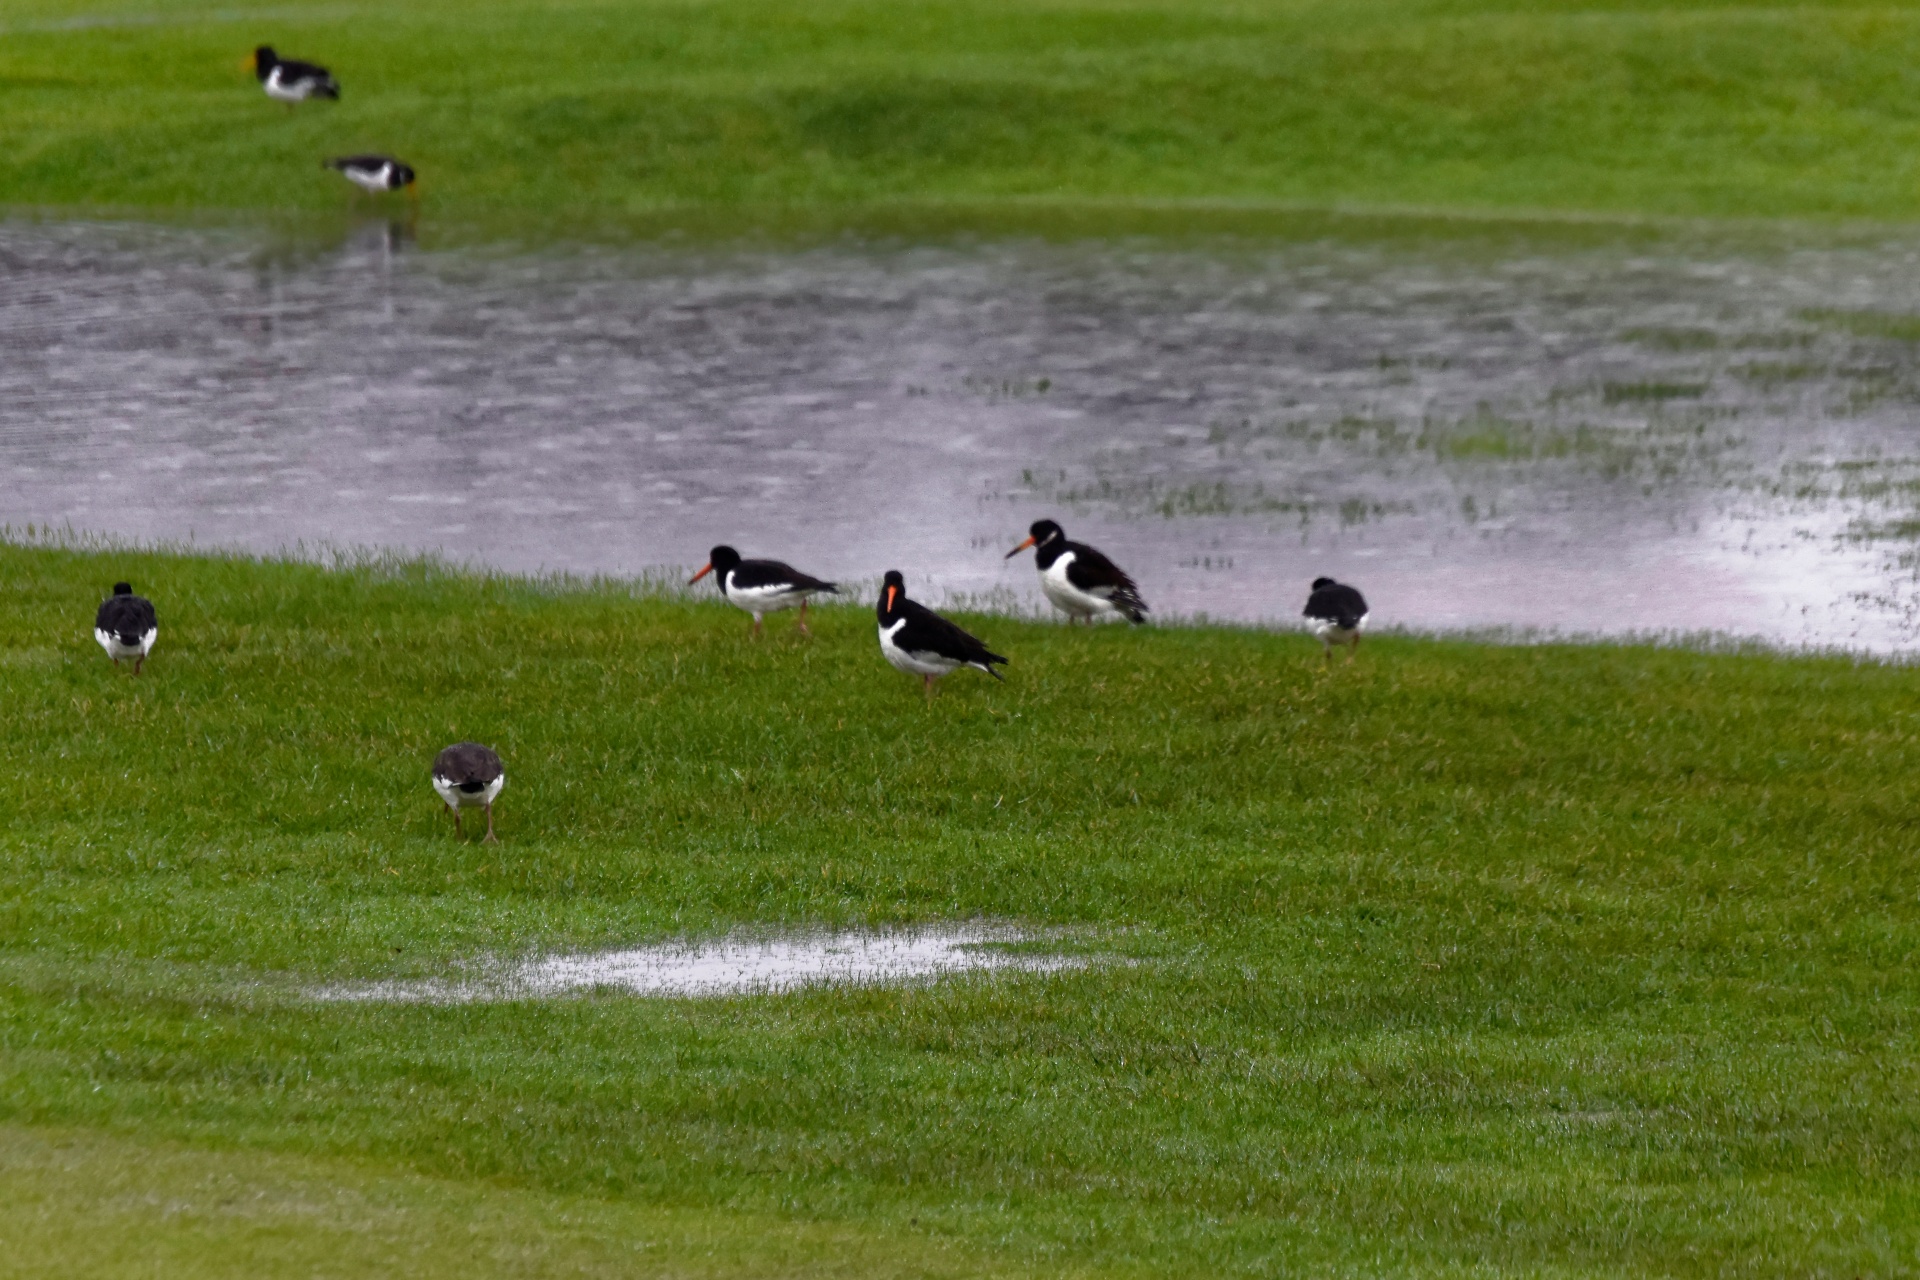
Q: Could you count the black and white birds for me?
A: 8